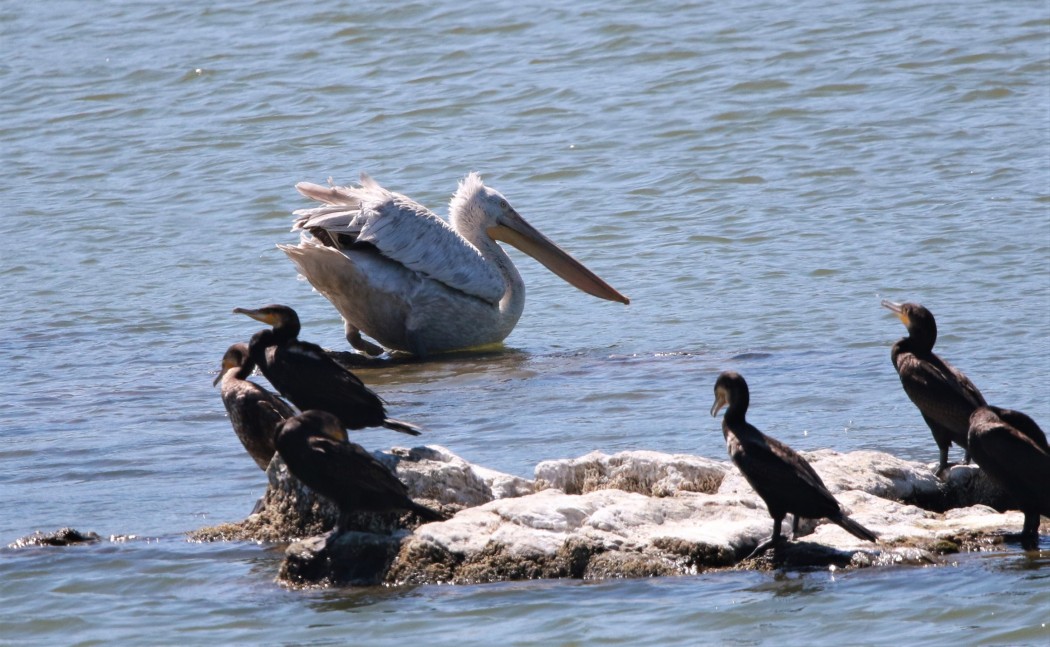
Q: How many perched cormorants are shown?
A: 6